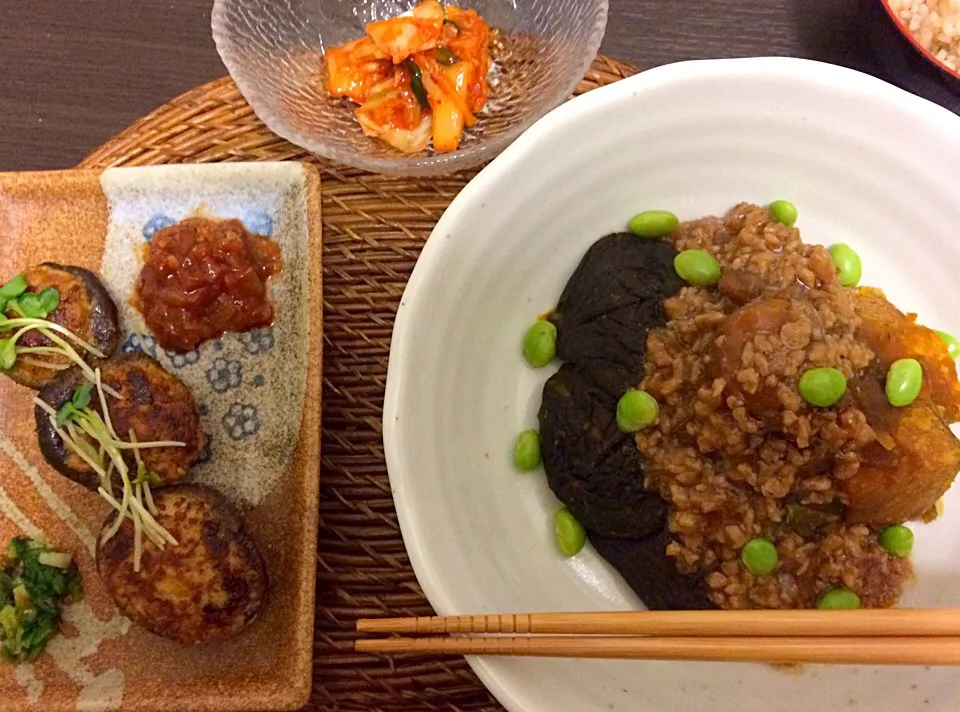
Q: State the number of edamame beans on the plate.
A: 14